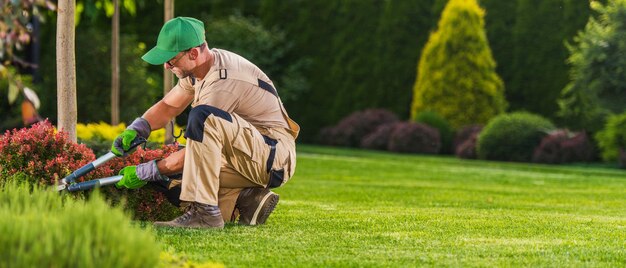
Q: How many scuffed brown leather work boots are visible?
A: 2